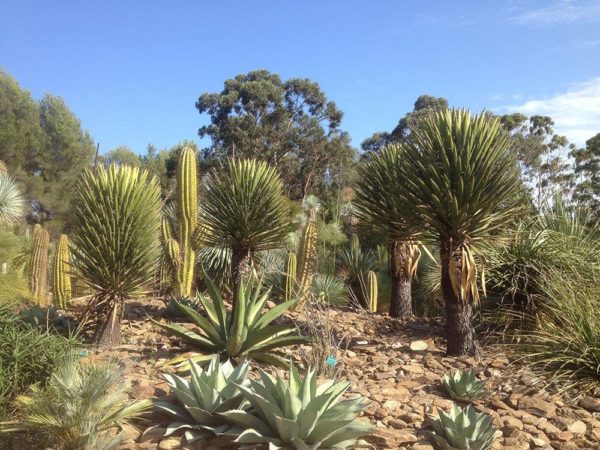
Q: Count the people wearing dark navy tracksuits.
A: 0